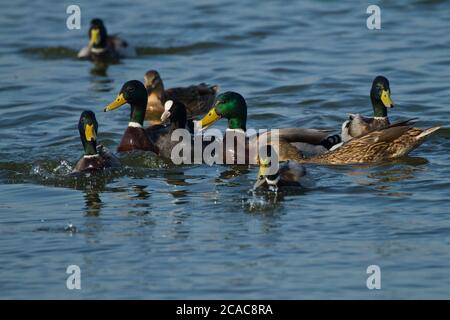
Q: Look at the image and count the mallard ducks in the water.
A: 8